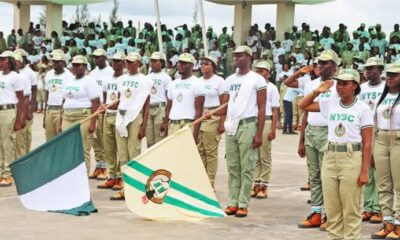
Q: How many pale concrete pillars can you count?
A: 4